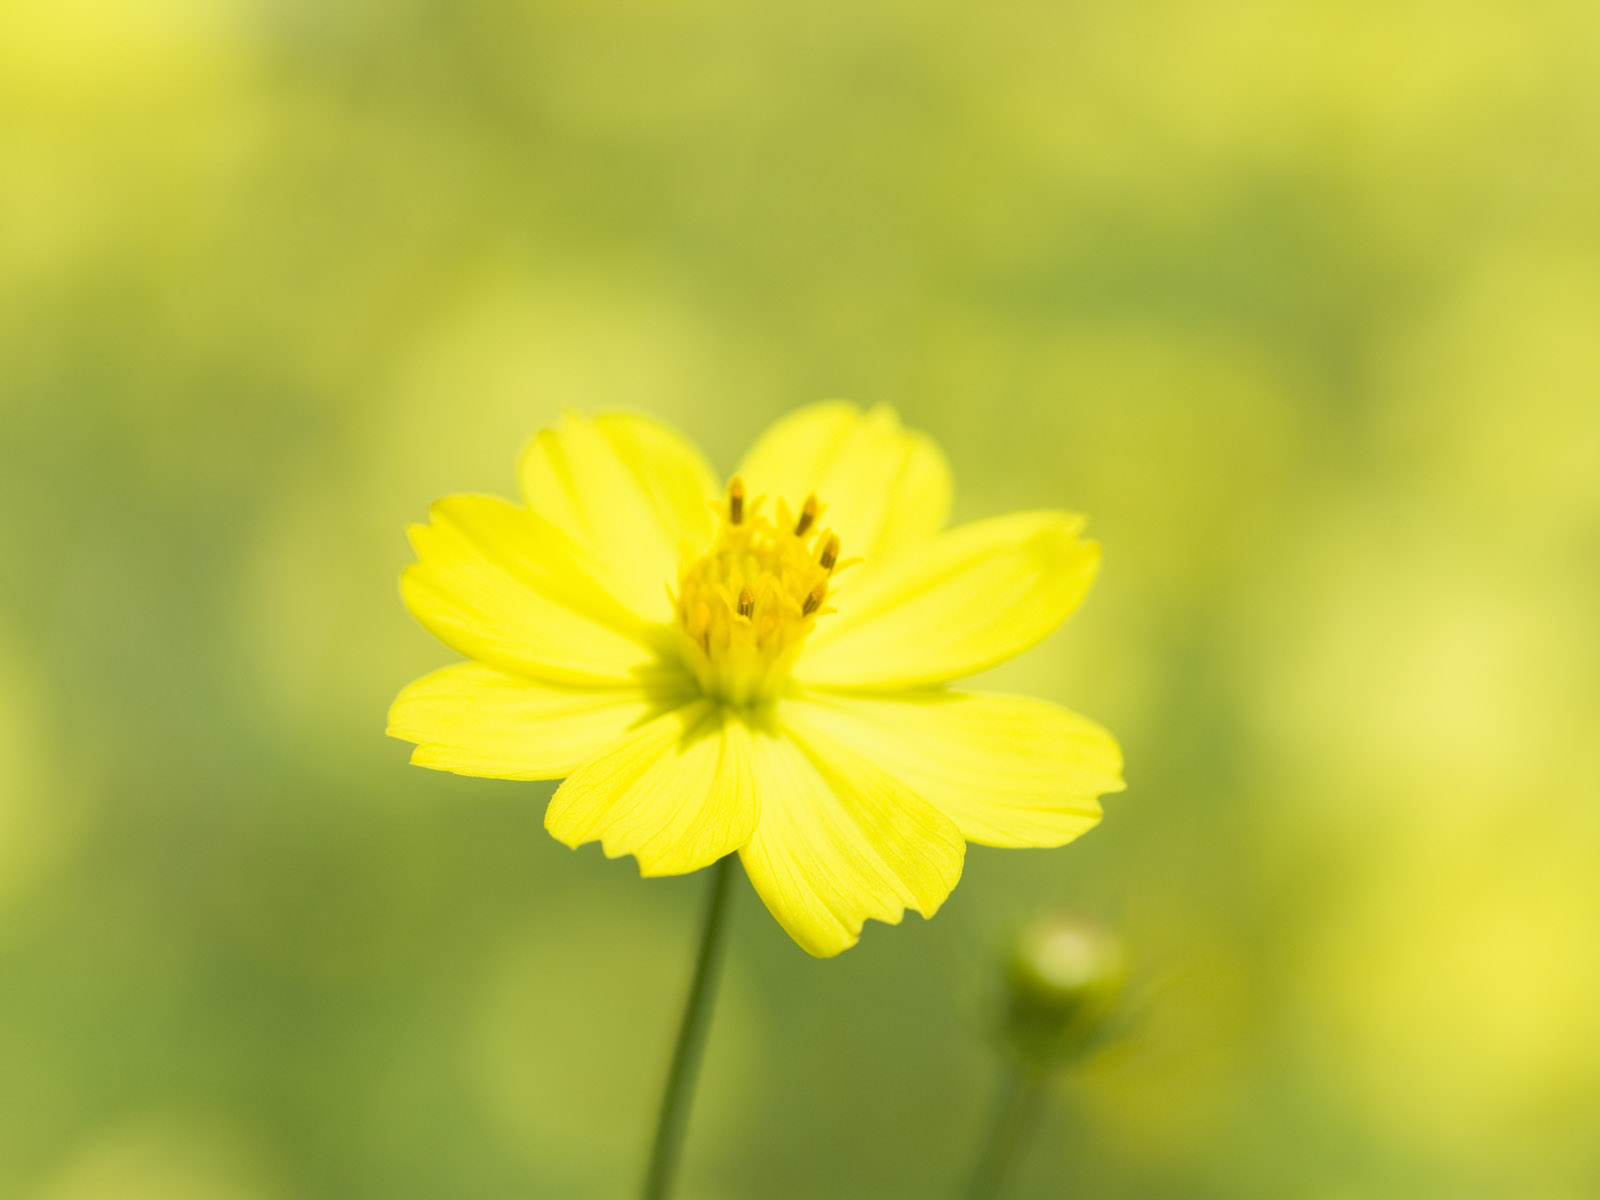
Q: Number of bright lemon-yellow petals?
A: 8